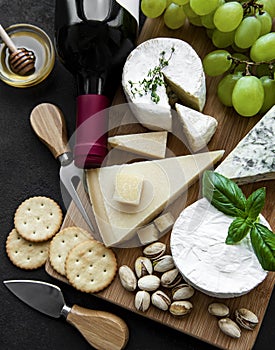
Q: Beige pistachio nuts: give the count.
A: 13